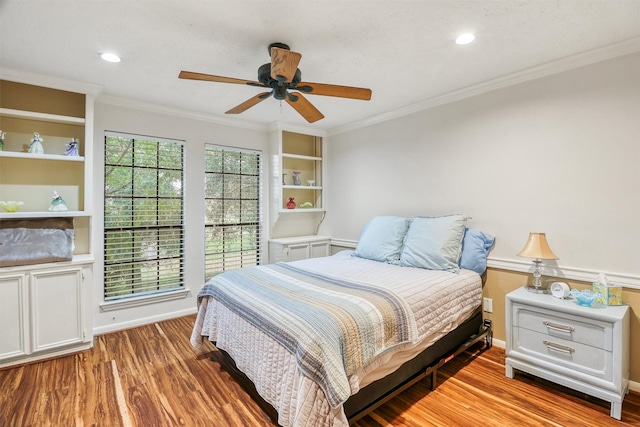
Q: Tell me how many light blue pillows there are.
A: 2